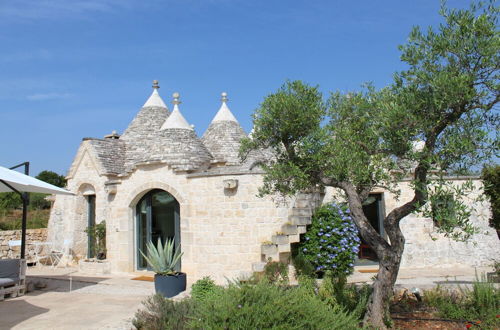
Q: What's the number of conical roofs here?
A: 3